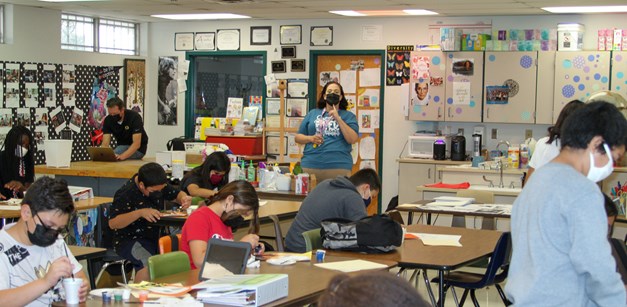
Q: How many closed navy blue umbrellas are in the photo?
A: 0